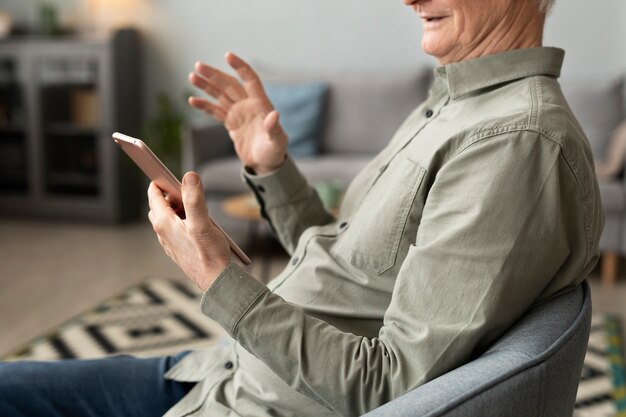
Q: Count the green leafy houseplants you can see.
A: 2